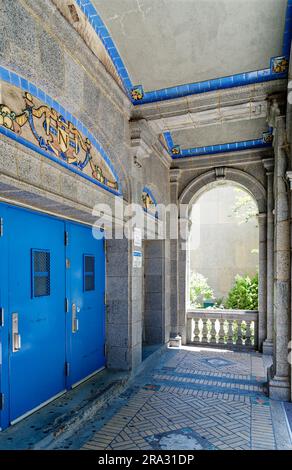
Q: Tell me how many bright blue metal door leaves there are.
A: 2